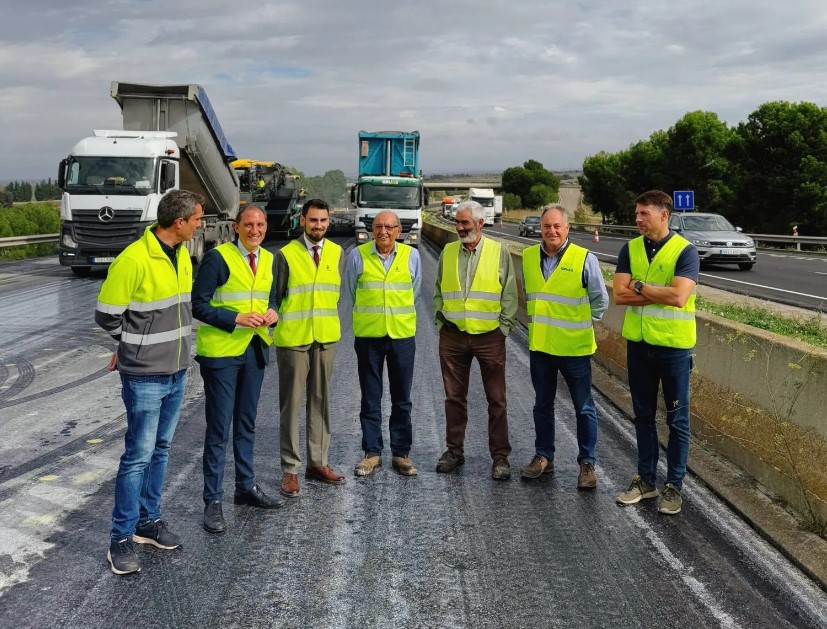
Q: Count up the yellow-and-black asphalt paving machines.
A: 1